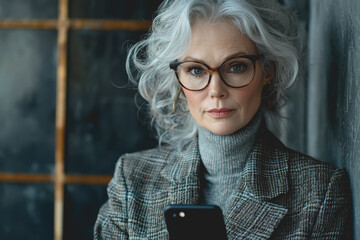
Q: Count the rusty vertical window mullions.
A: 1